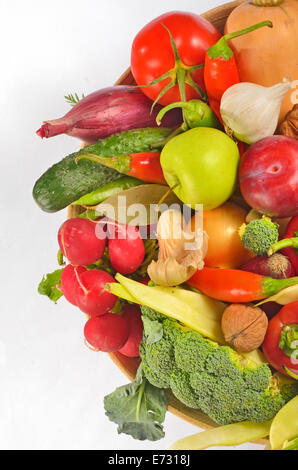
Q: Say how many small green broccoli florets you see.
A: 1